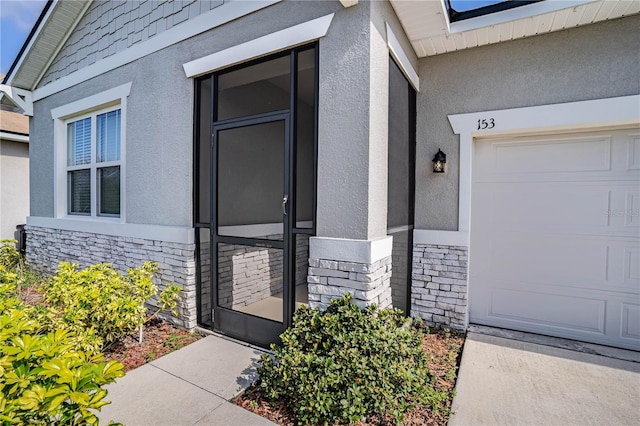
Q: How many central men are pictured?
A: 0